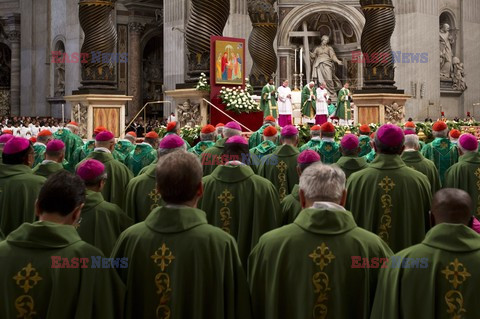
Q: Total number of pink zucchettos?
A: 14